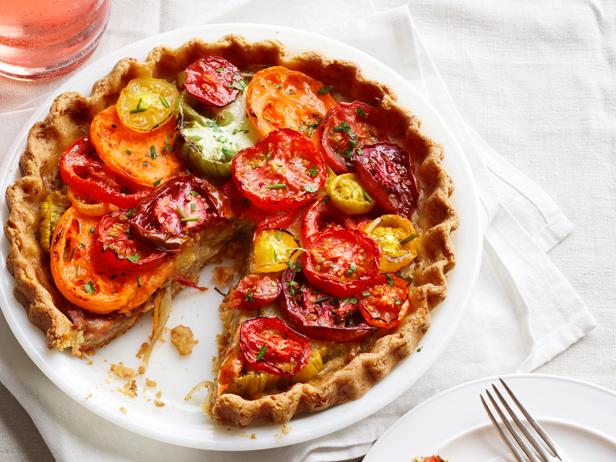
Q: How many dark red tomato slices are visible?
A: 3